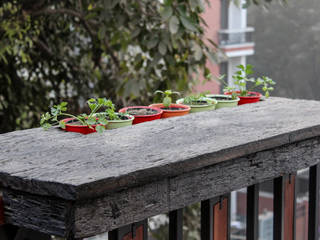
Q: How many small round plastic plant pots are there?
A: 7